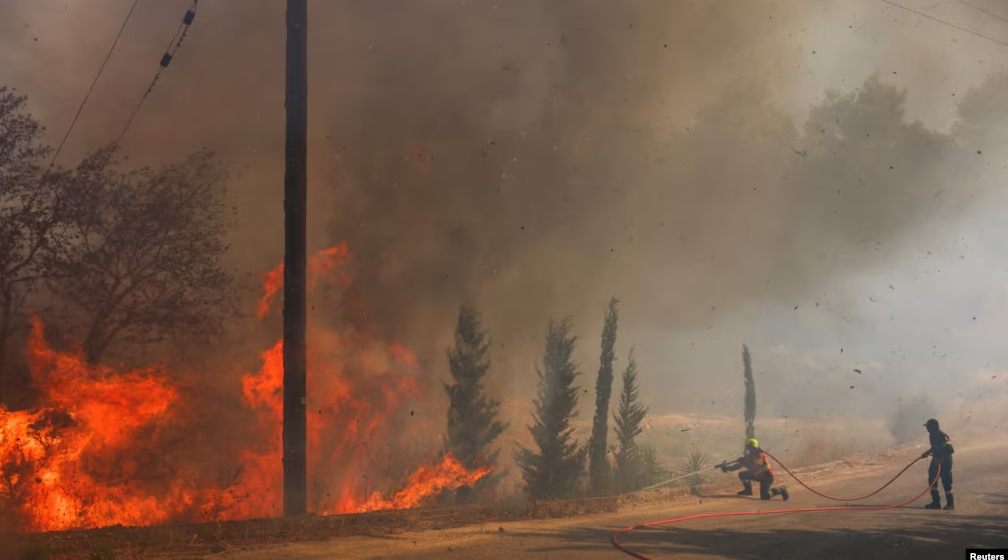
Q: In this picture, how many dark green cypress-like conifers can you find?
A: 5